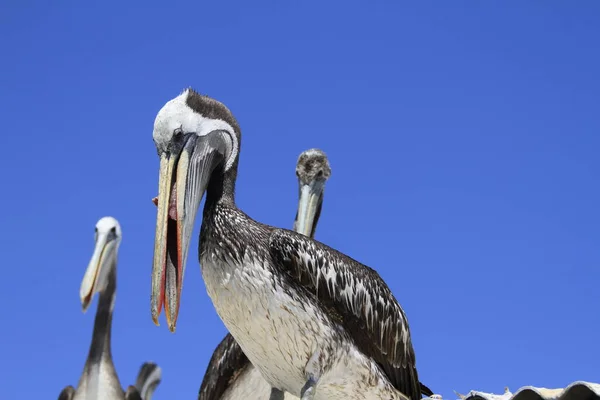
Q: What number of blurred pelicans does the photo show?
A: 2